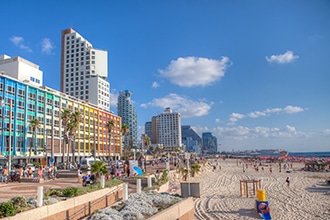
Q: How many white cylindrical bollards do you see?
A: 5